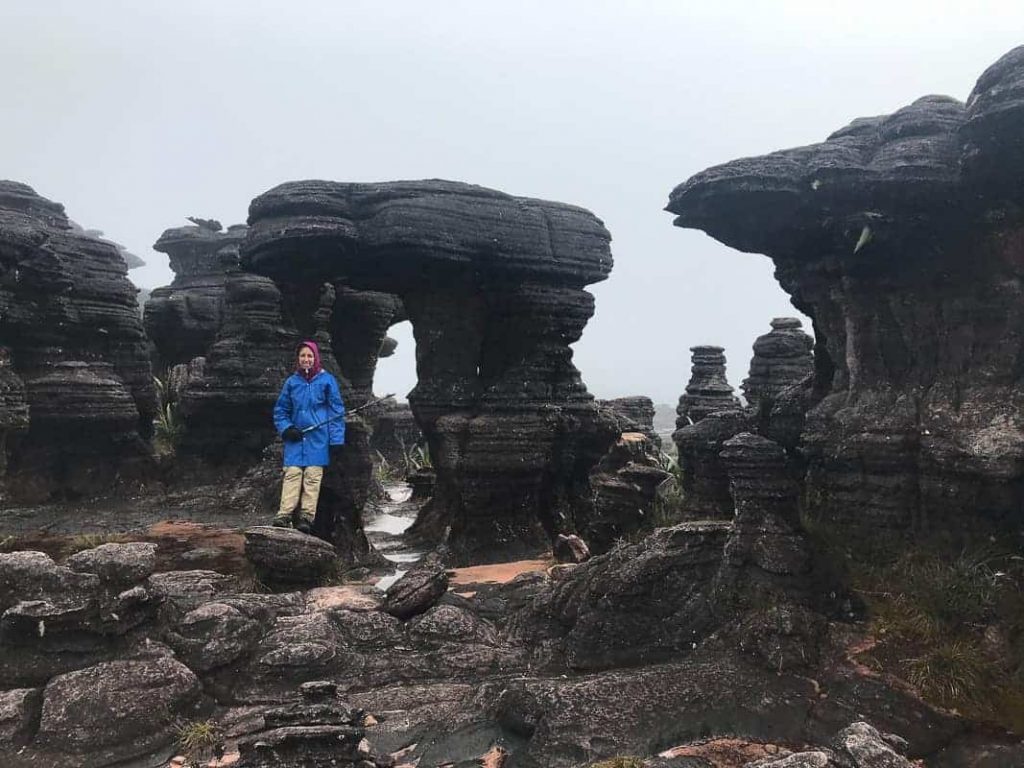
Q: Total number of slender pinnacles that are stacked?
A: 2